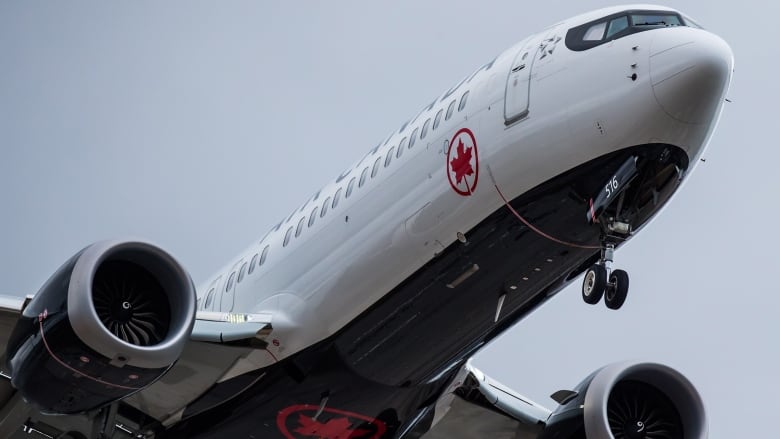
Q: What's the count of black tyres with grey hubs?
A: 2